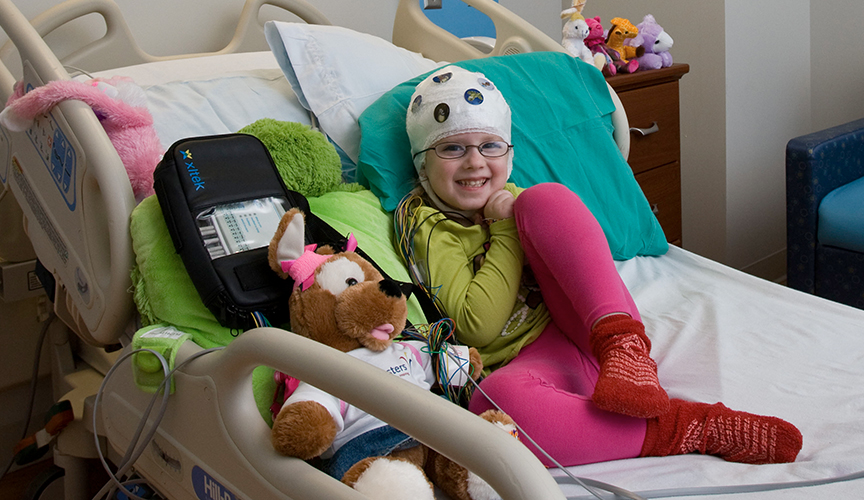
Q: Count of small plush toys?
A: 4